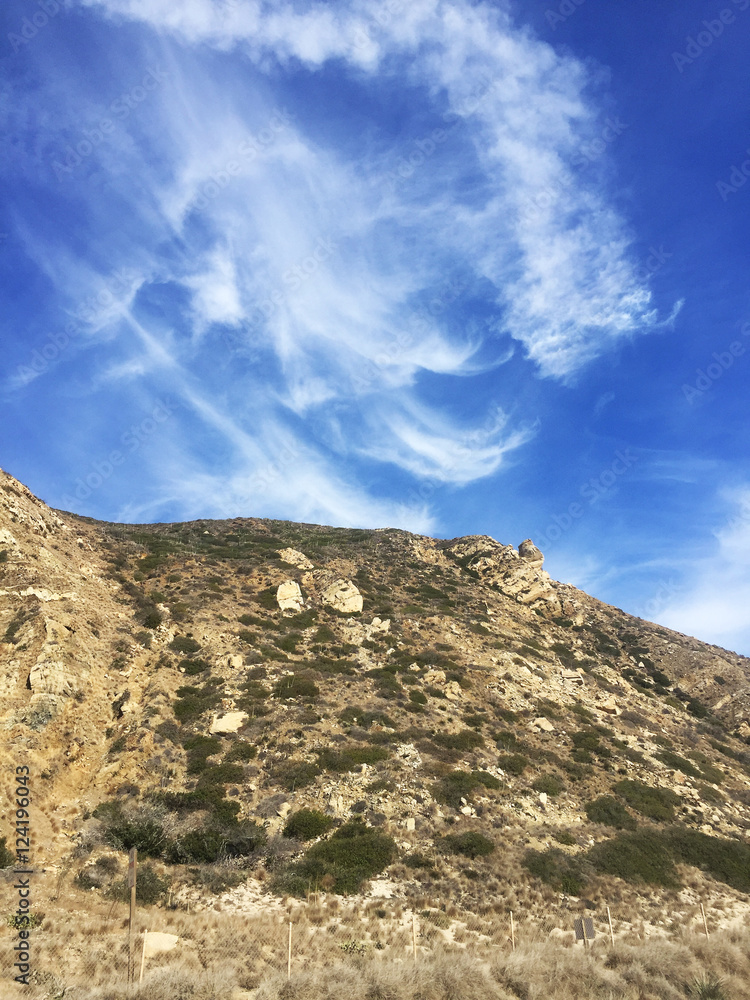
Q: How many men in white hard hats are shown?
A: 0